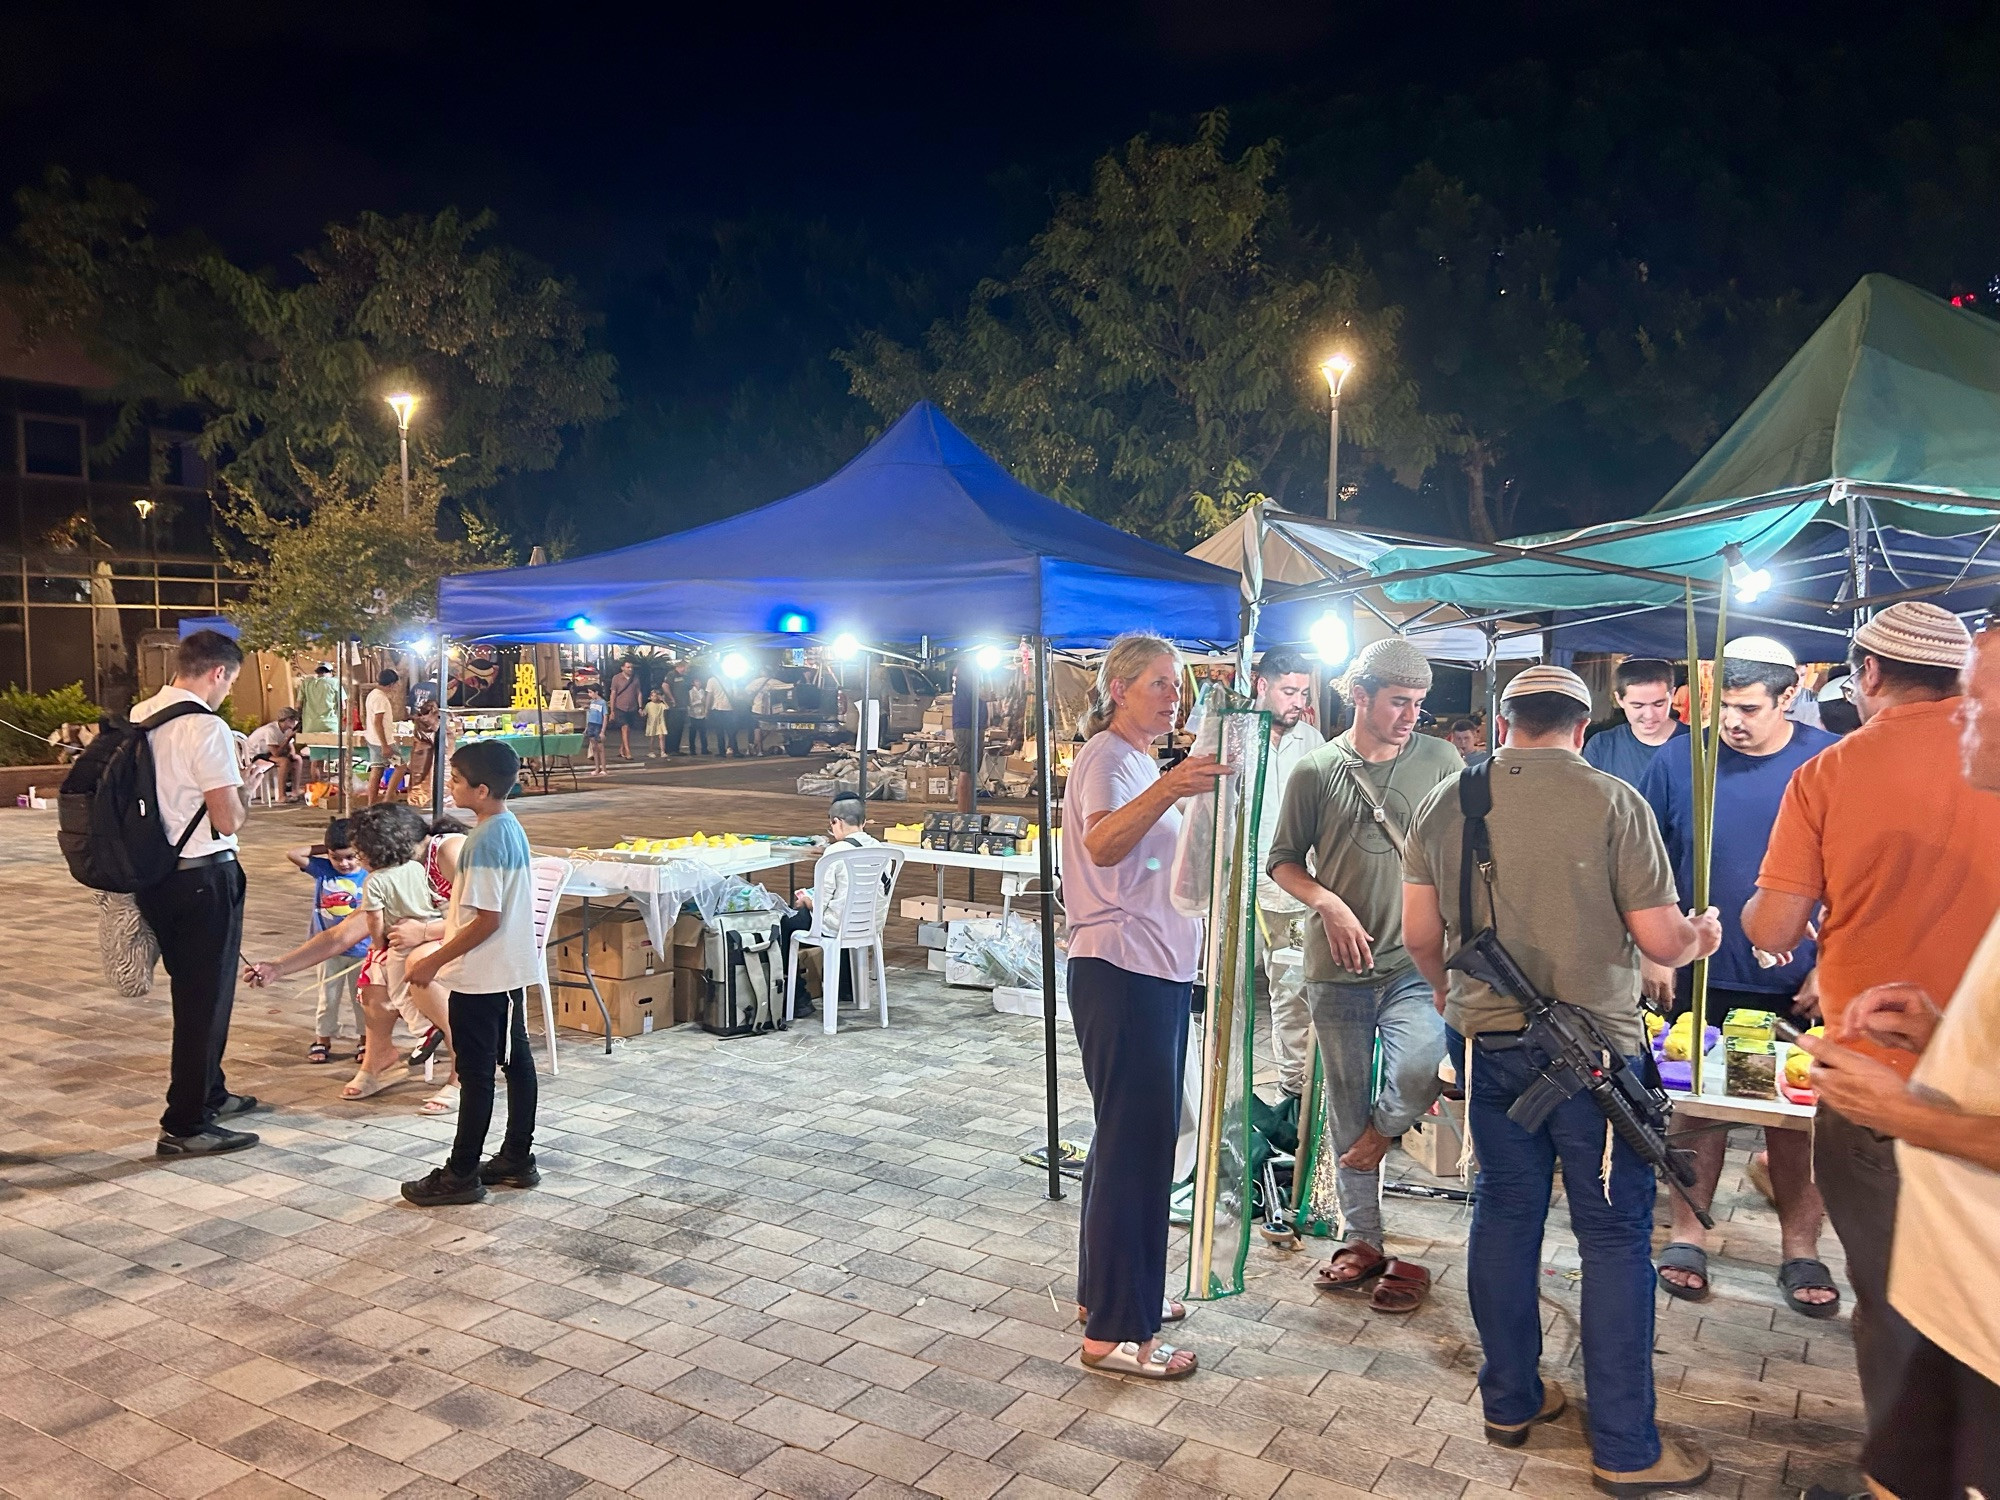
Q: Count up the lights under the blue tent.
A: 5